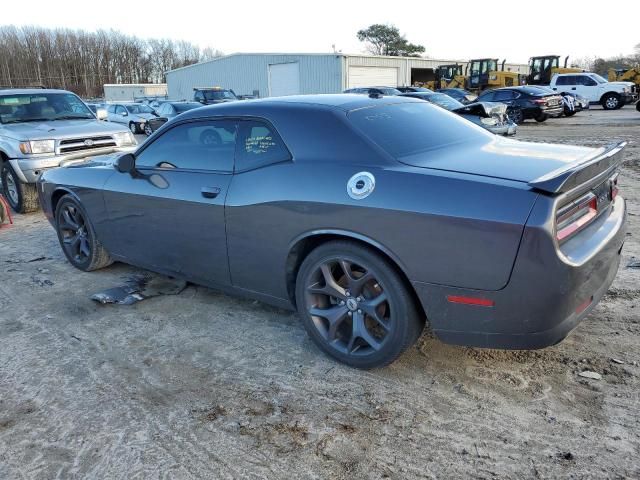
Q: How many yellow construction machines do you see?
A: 4